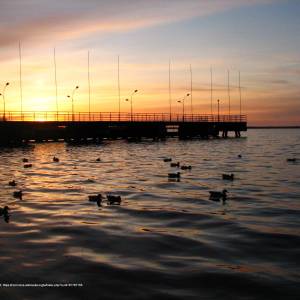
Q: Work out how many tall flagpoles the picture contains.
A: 9